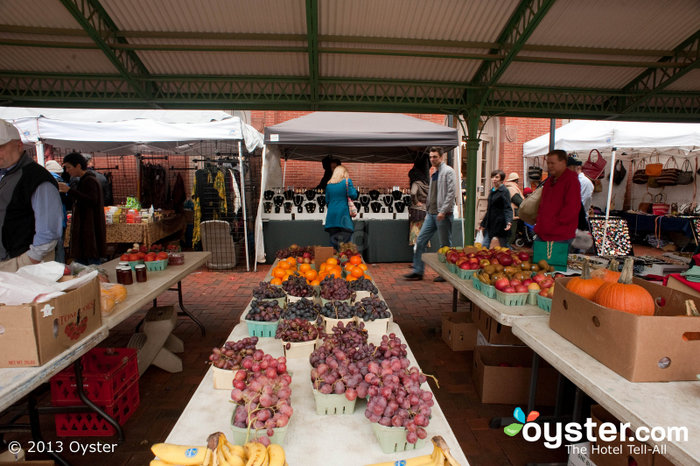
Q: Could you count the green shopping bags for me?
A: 1